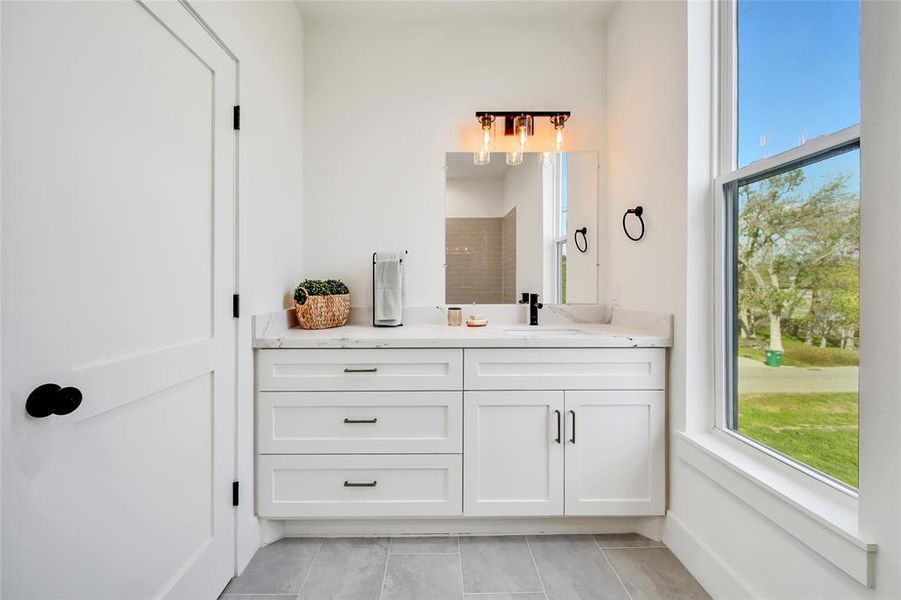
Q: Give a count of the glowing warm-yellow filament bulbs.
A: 3